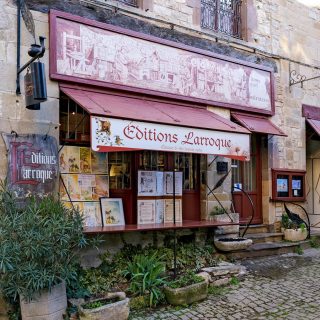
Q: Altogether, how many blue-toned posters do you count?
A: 2